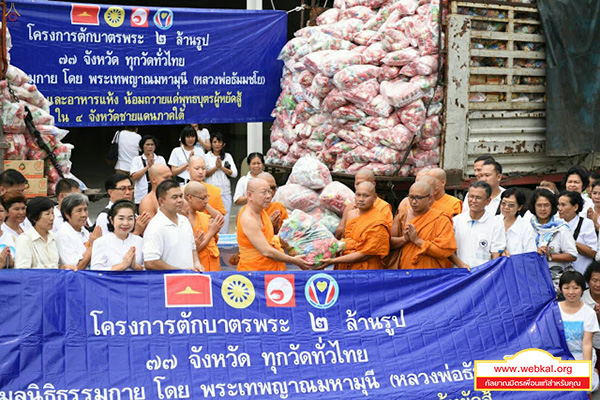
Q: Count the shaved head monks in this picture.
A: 11